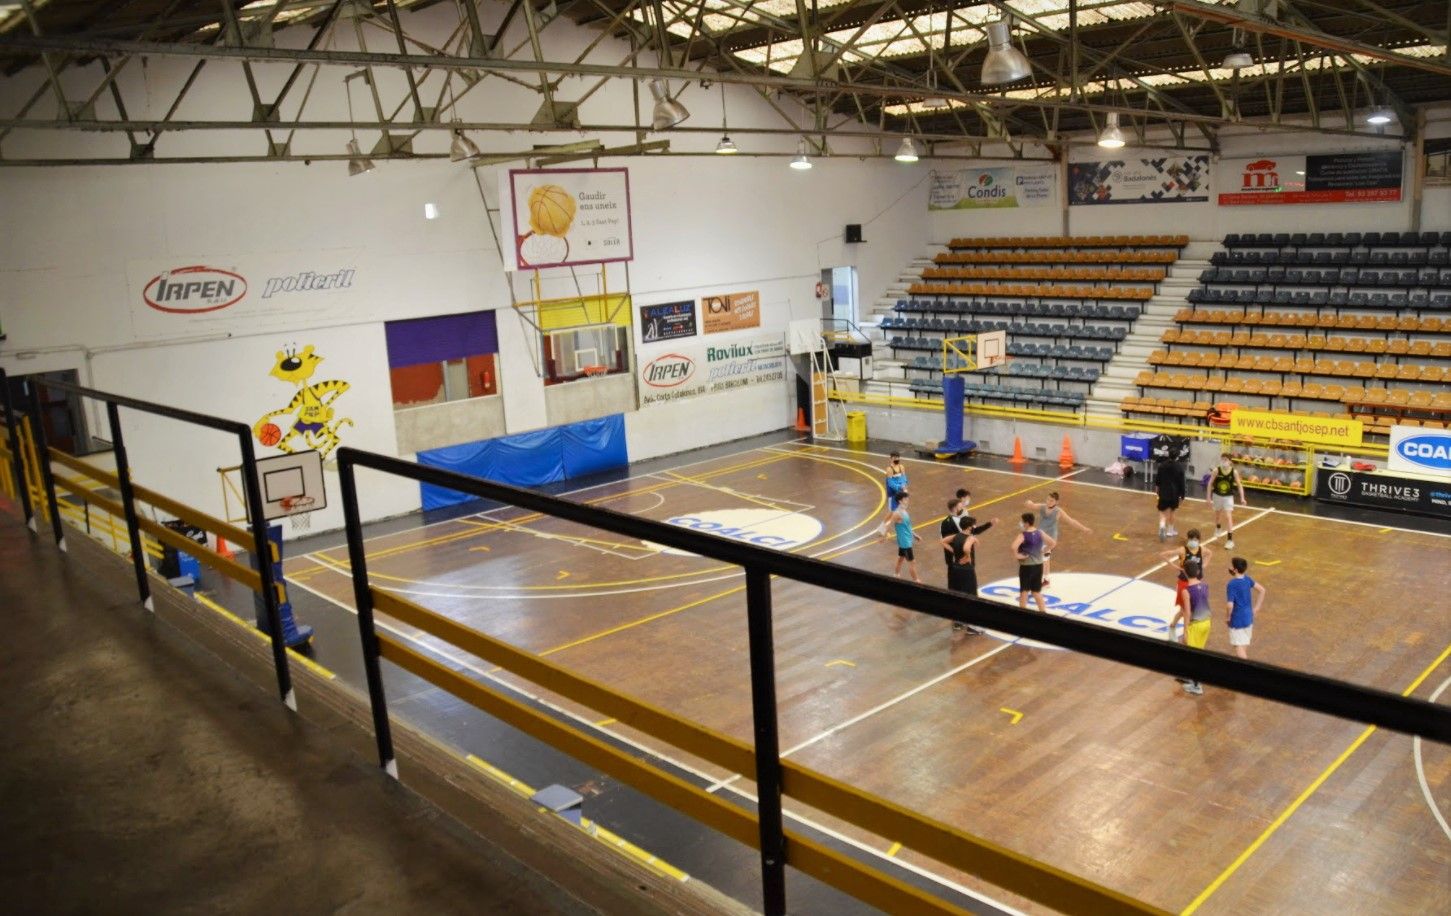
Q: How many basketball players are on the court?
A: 12